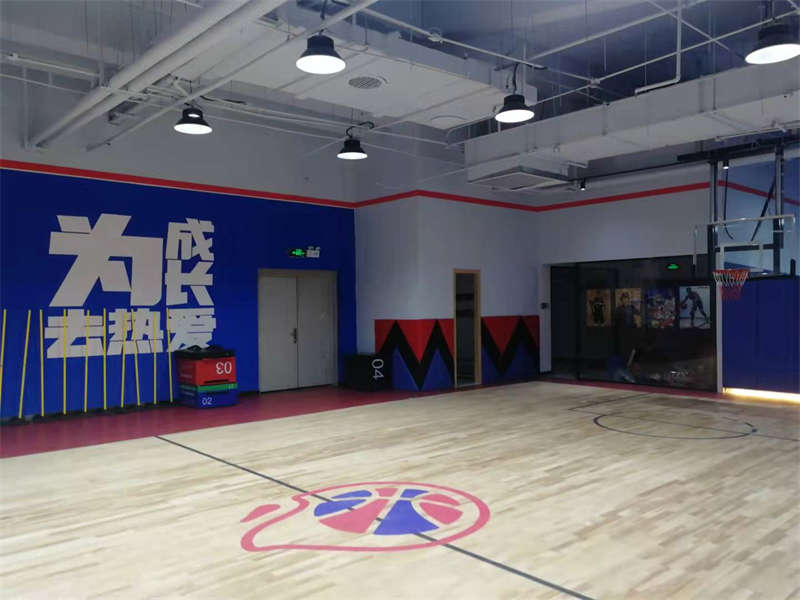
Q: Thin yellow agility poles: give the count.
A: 10